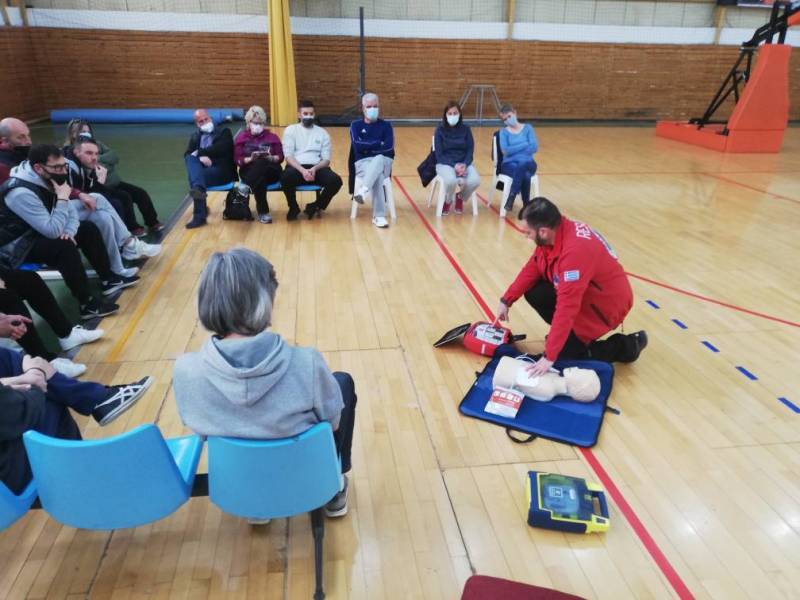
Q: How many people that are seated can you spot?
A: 13